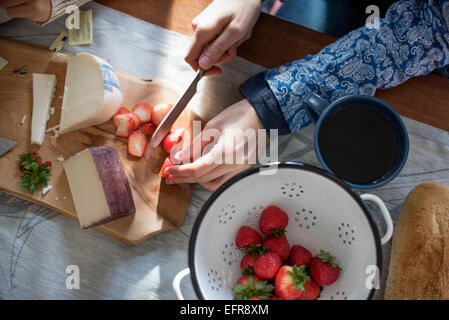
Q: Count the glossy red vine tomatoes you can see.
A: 0